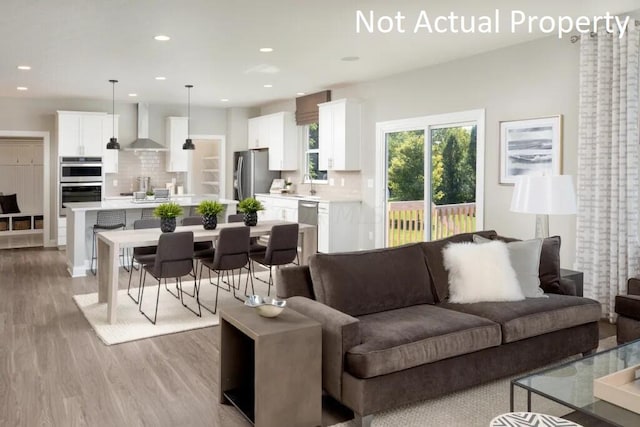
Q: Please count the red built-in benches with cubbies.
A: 0